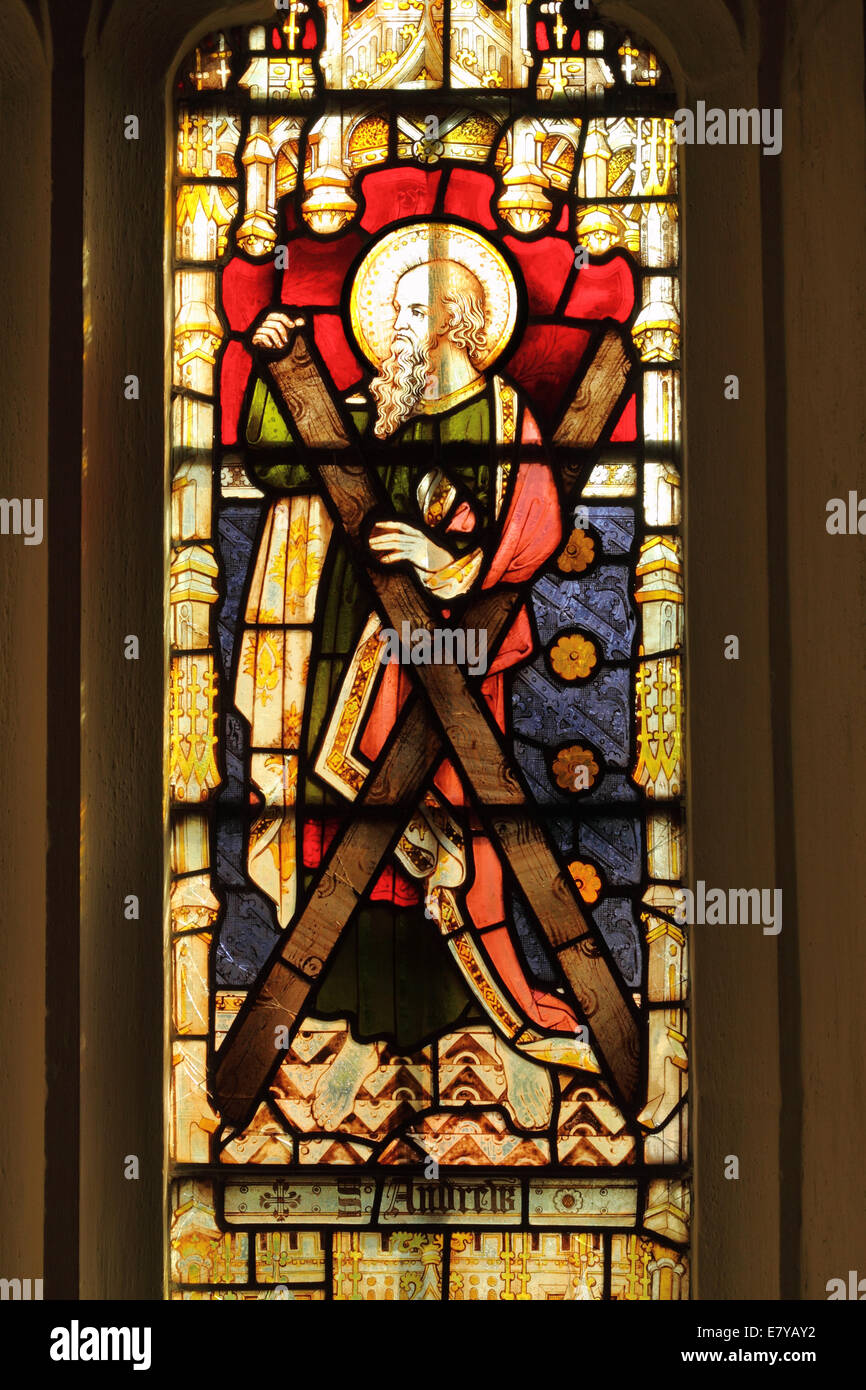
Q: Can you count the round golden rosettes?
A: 4